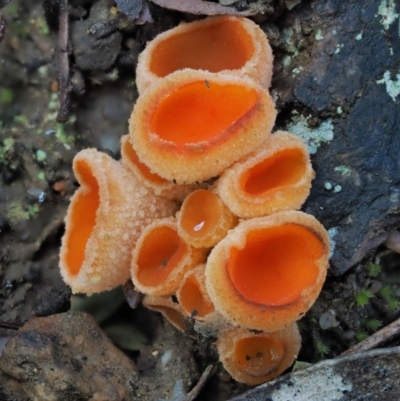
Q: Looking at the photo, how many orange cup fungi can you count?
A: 11